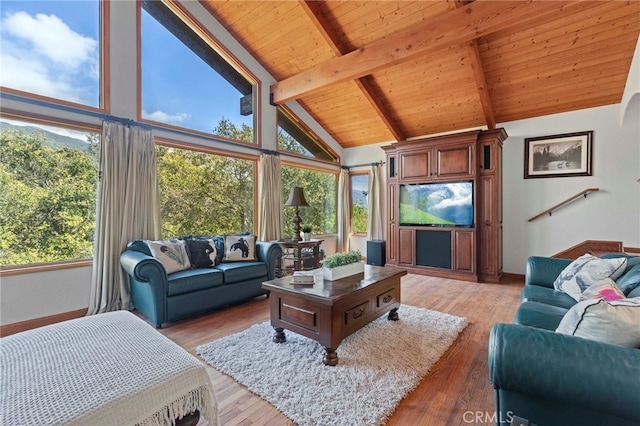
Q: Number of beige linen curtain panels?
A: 4